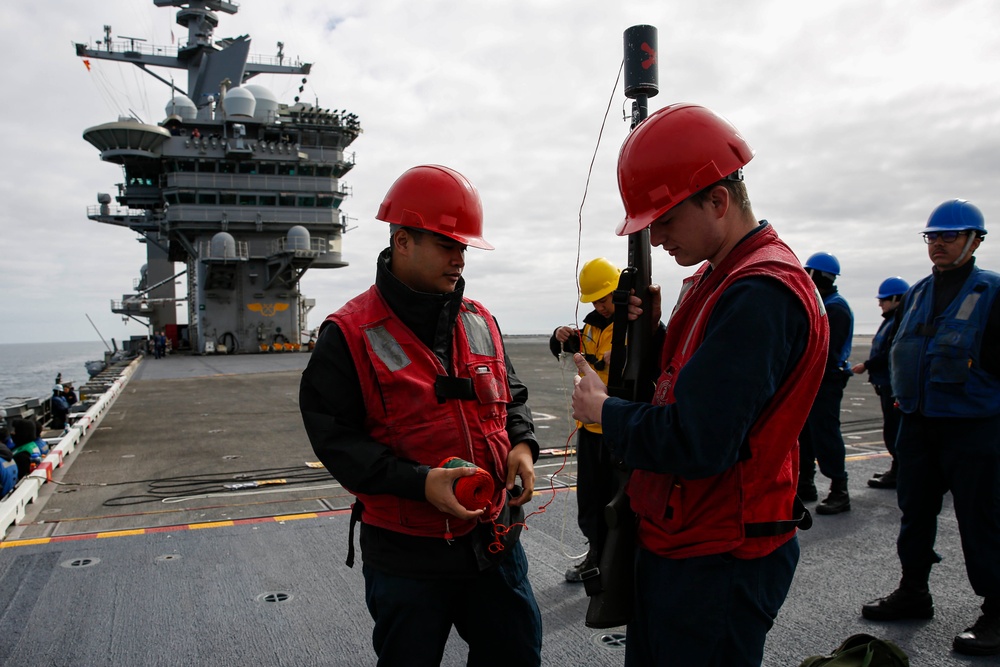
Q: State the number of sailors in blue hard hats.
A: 3